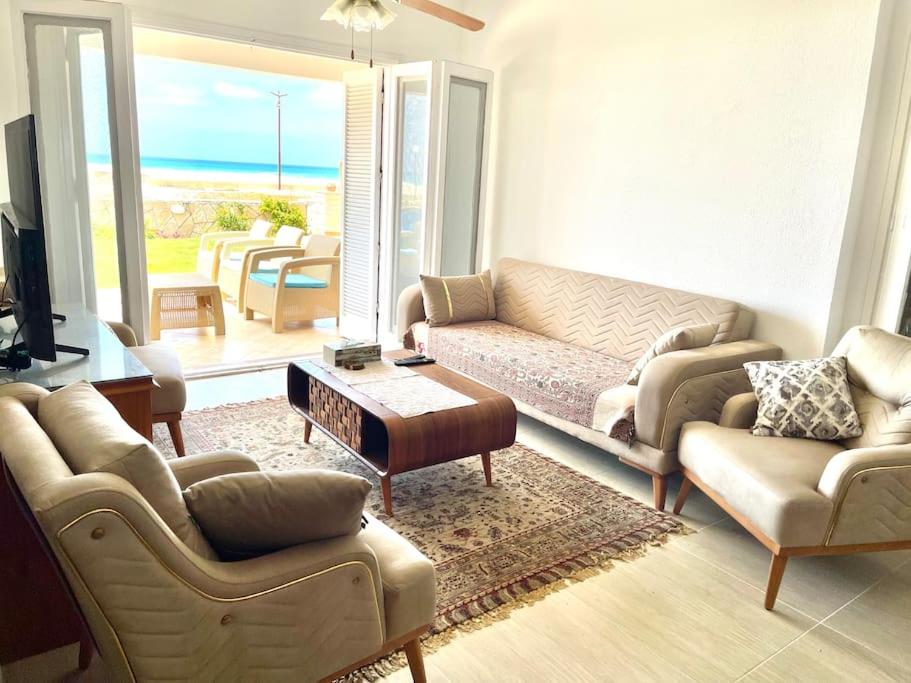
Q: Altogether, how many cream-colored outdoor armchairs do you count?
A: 3